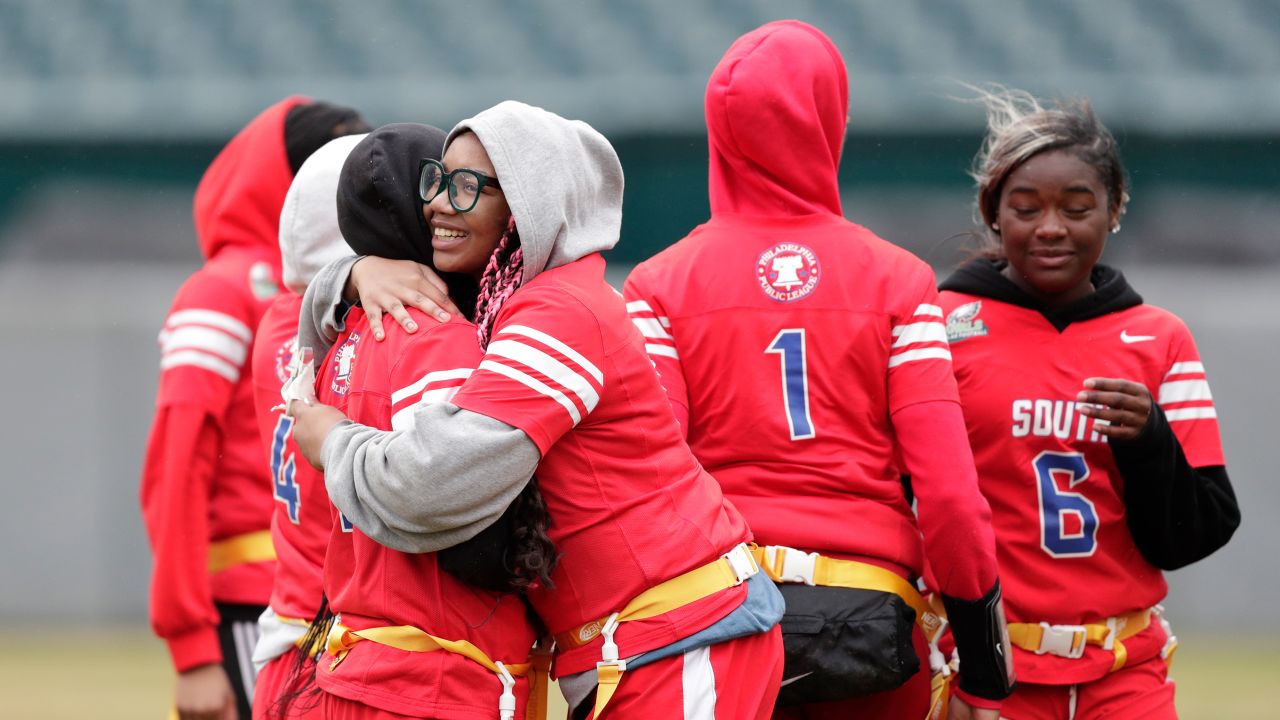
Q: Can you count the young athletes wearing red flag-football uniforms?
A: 6